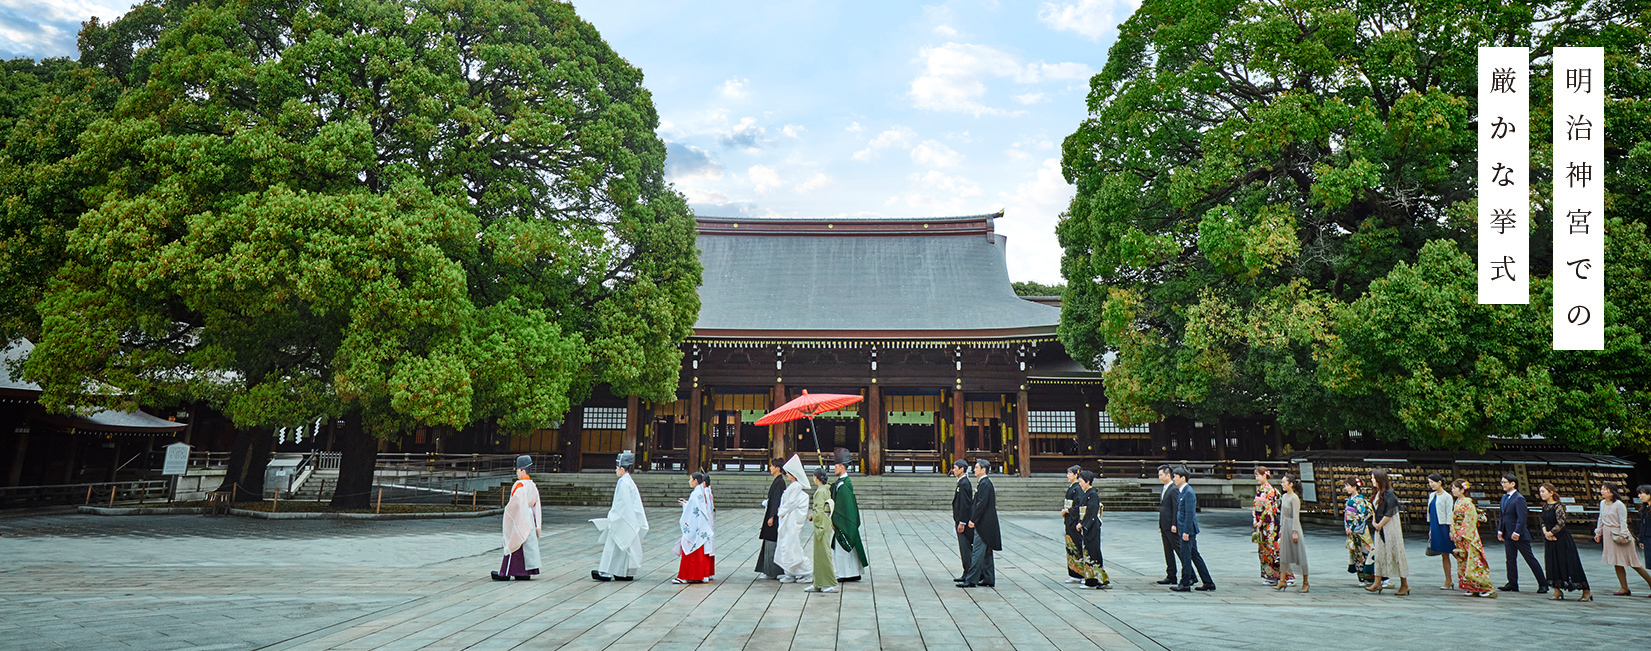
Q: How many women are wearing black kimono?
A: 2